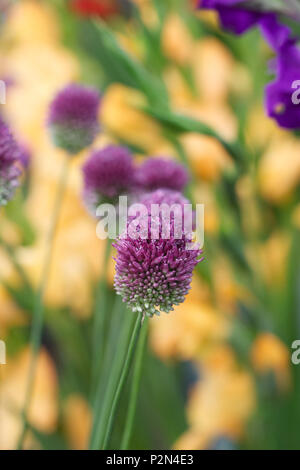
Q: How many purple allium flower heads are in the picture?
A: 6